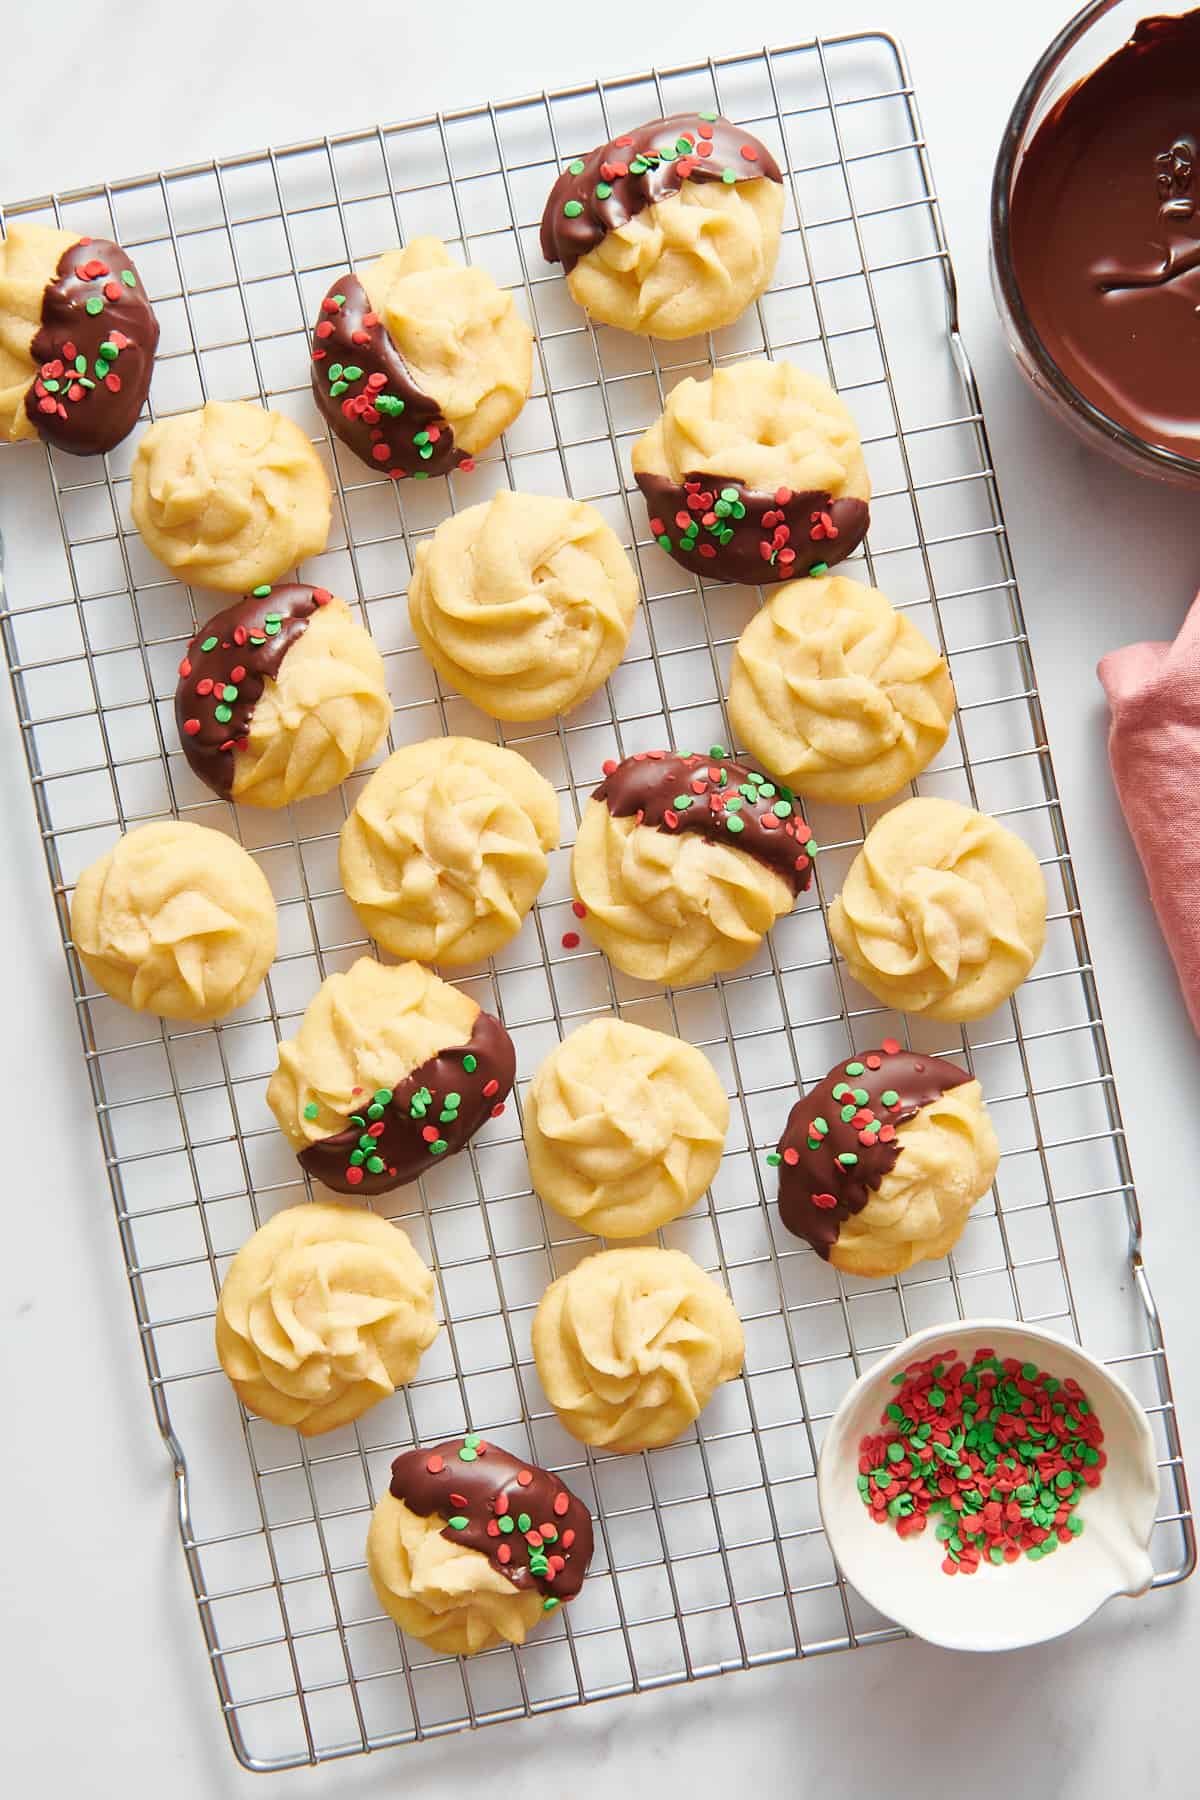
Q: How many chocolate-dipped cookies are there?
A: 9